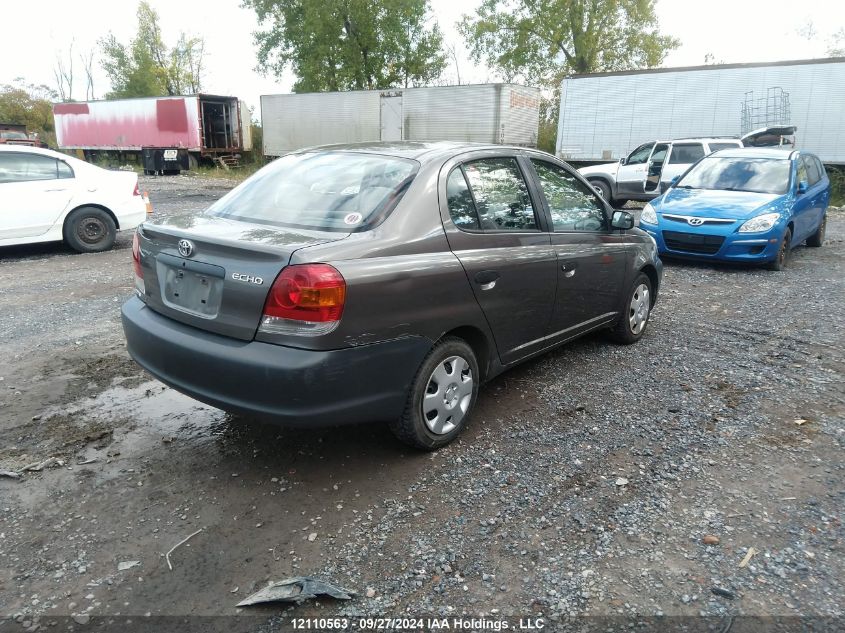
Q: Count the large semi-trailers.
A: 3